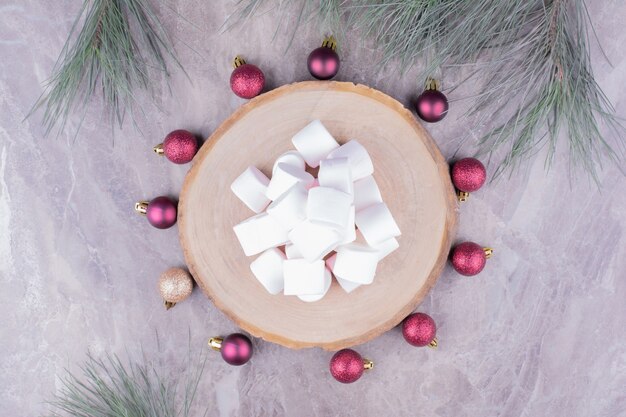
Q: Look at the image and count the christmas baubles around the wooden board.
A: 11